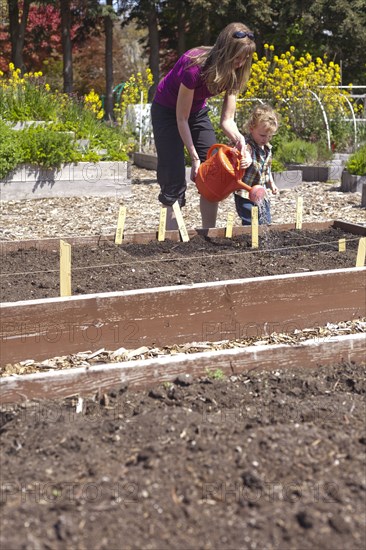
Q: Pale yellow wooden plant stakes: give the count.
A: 9